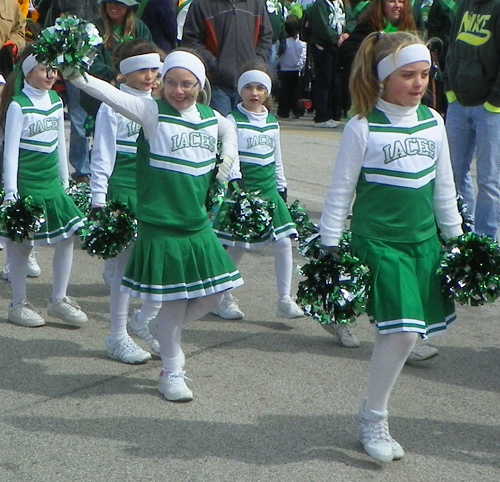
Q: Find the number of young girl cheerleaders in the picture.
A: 5